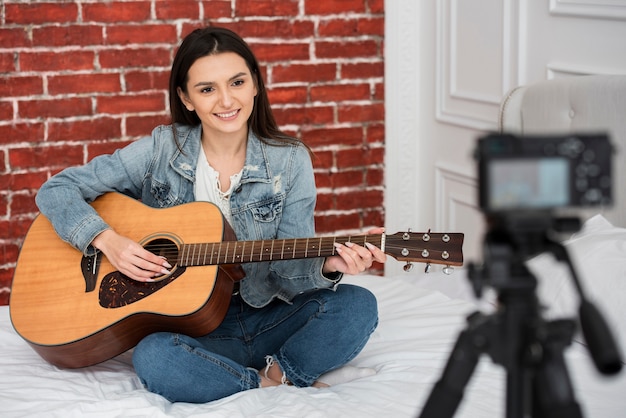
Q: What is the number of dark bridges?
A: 1